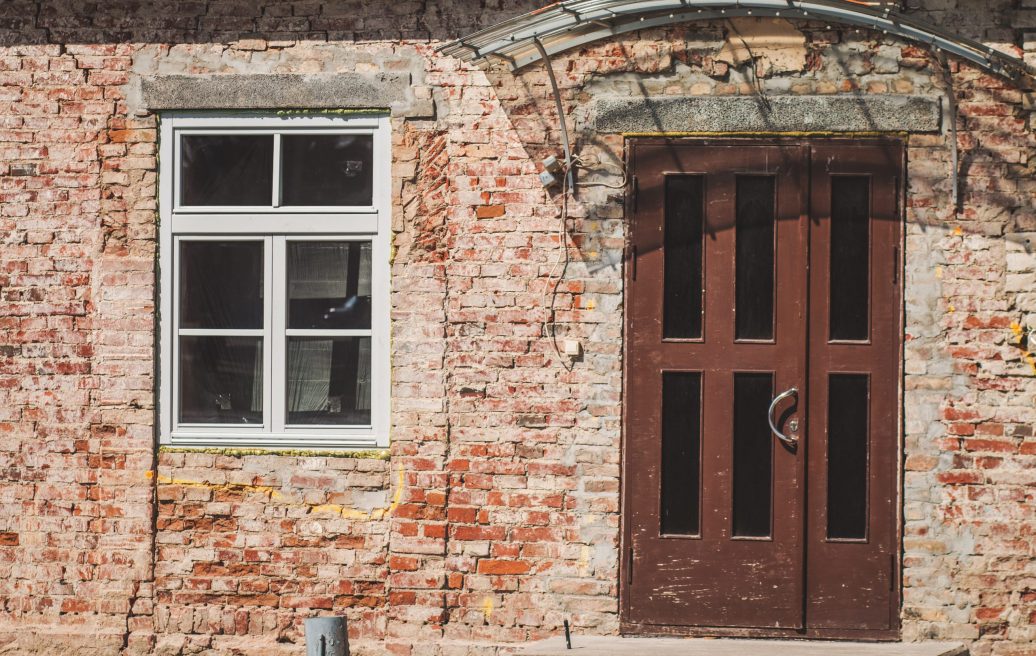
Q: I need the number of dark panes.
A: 12